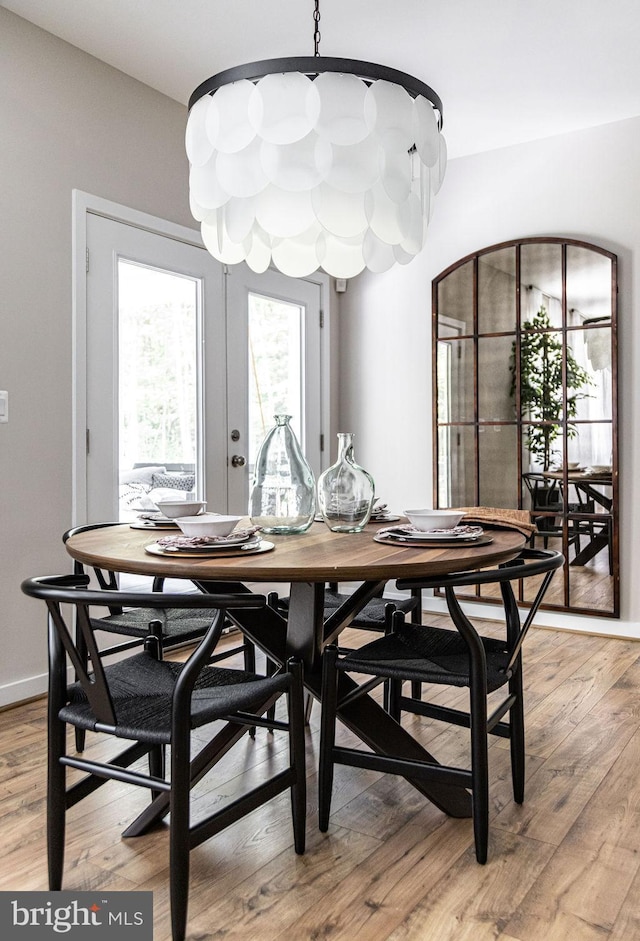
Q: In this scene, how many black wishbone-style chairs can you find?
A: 4